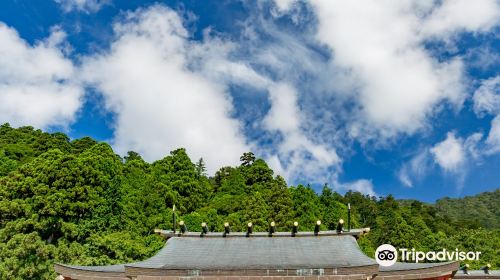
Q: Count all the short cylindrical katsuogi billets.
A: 8